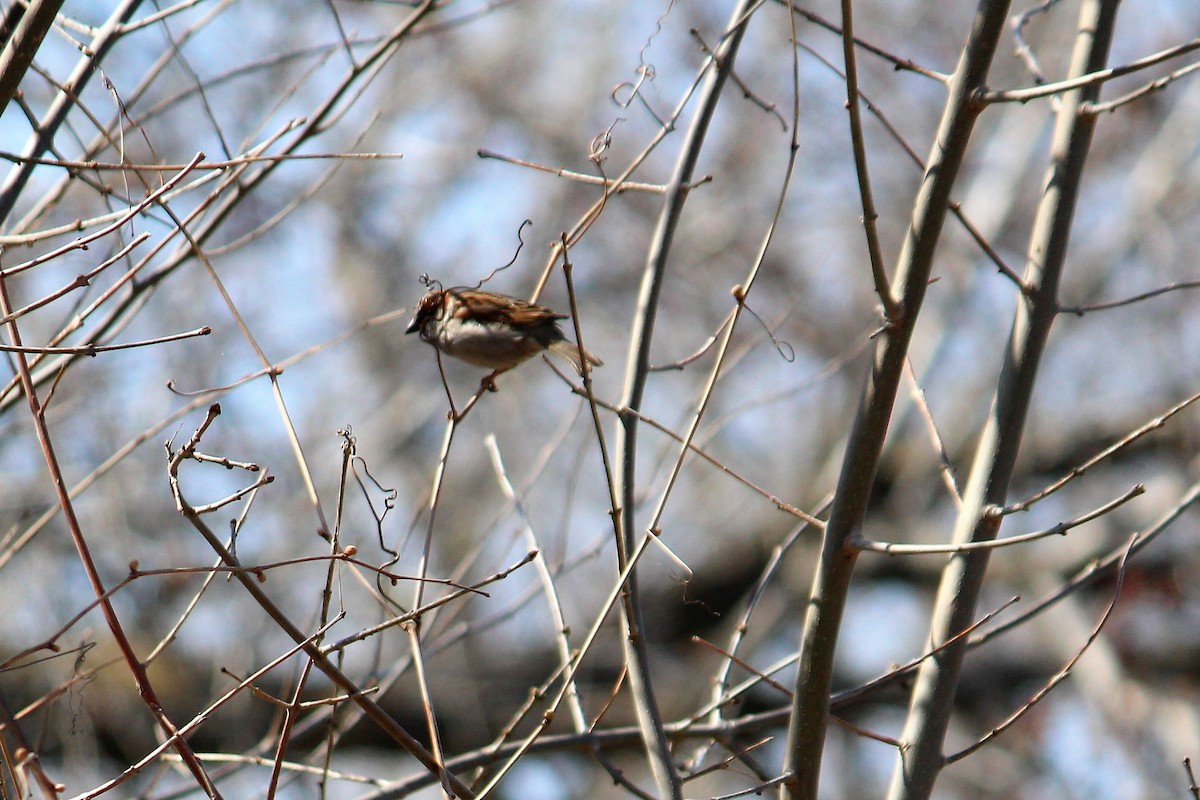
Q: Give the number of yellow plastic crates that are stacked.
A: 0